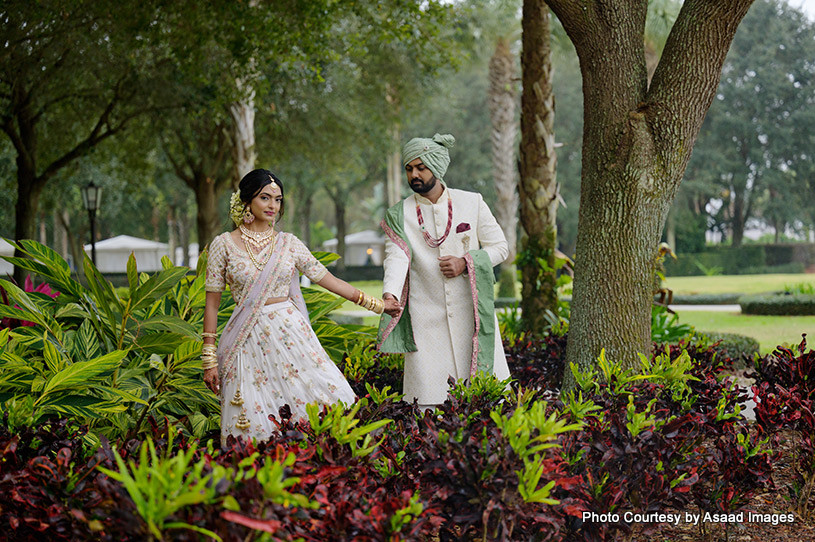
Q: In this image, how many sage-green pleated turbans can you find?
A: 1